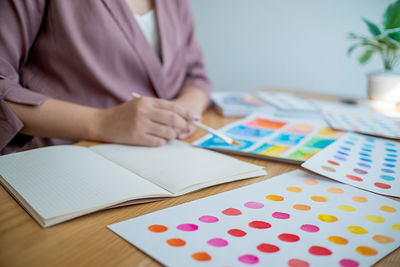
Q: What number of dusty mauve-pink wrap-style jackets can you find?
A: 1